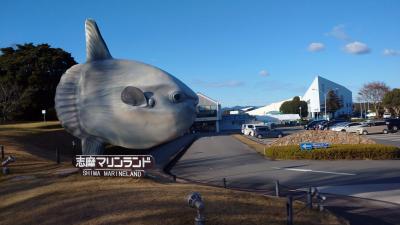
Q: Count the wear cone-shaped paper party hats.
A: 0